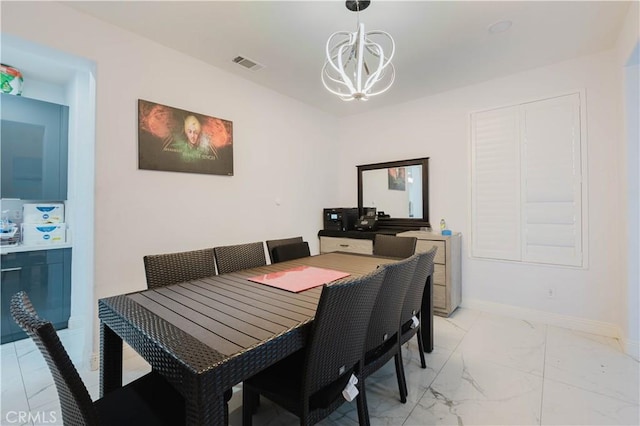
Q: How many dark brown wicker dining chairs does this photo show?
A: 8